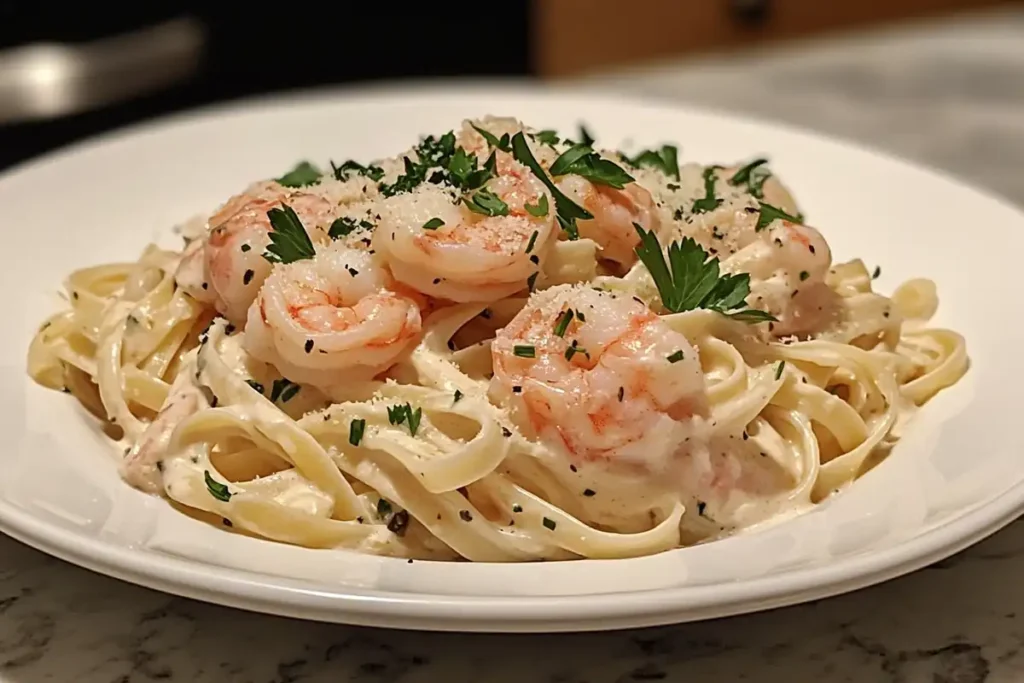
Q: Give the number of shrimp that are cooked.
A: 6